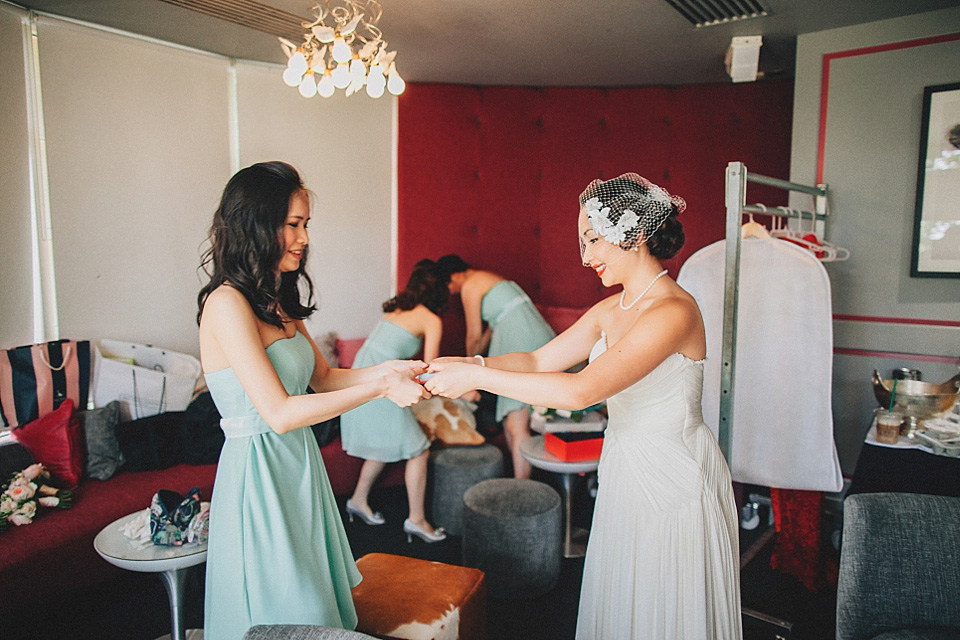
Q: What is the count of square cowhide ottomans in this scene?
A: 1